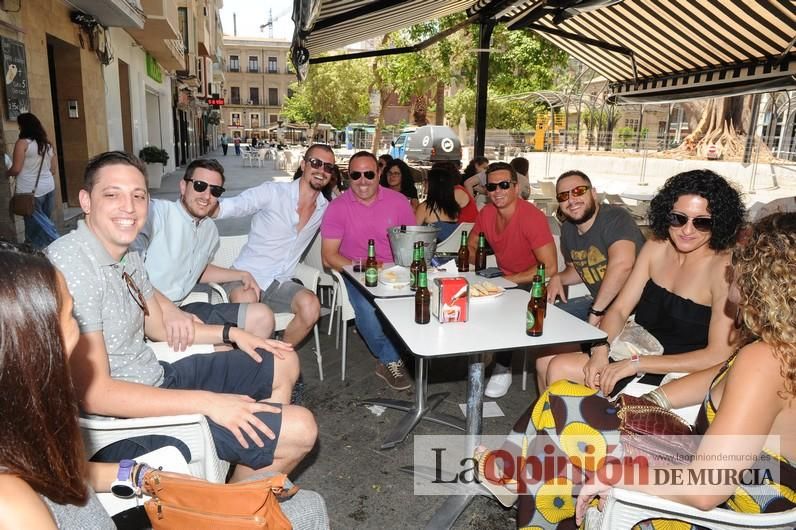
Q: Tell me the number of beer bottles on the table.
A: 8